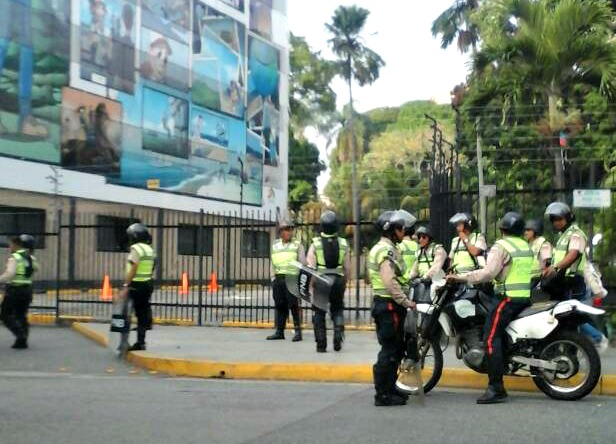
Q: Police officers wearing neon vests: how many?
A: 11